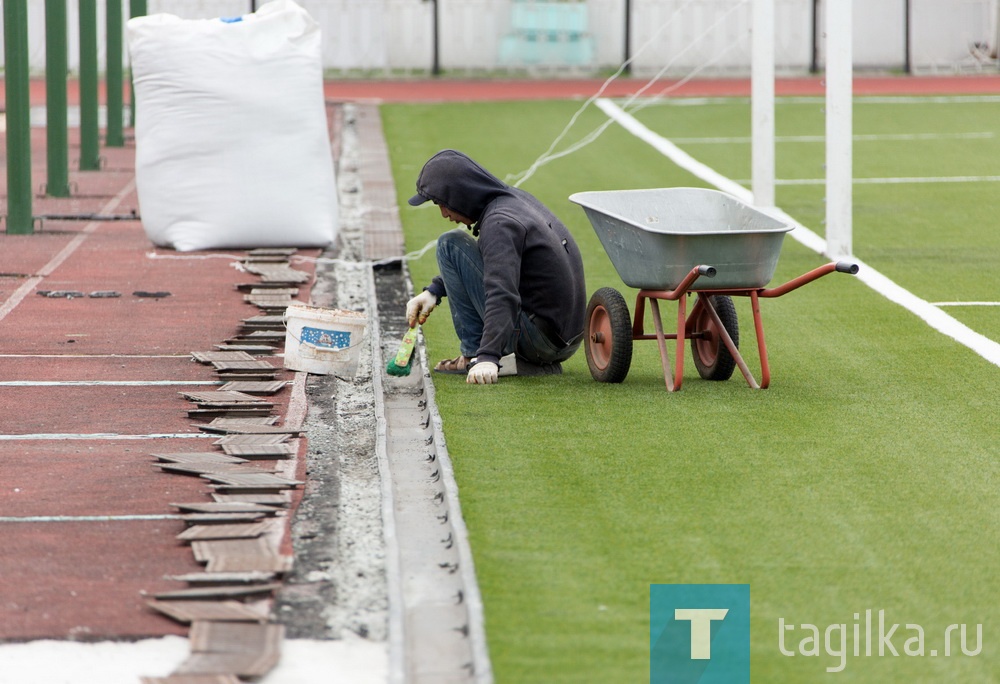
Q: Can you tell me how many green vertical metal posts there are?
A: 5